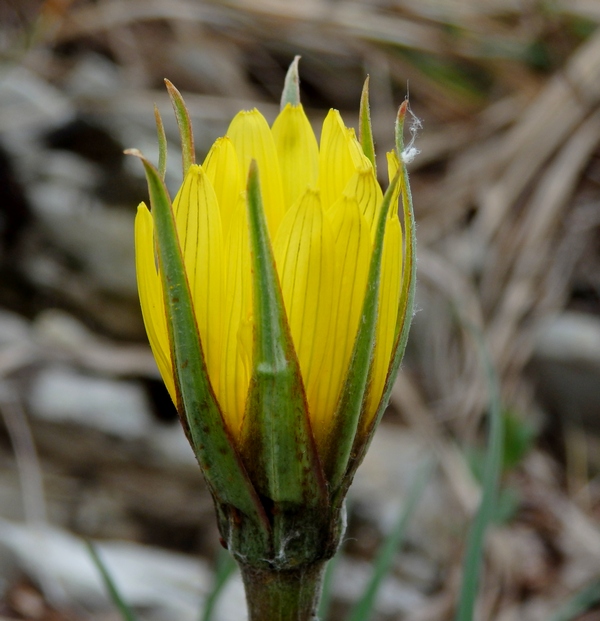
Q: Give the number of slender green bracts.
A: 8